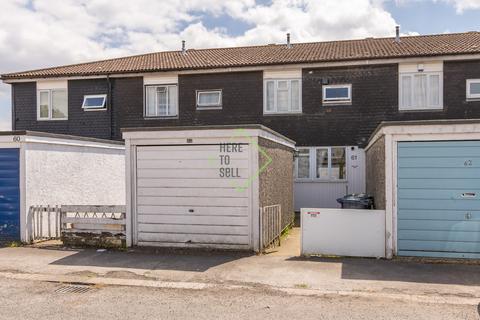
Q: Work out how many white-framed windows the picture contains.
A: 9